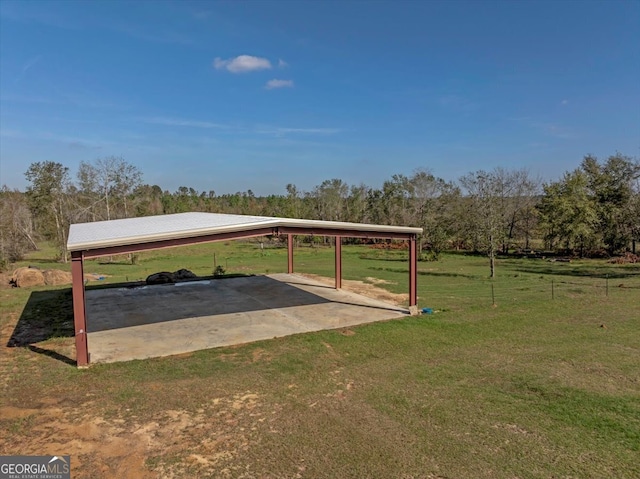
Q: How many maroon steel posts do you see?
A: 4